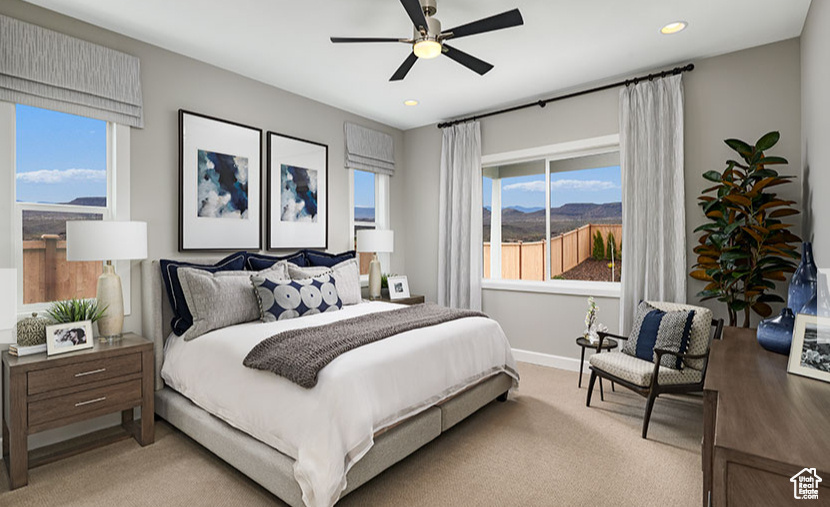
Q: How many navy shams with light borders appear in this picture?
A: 3